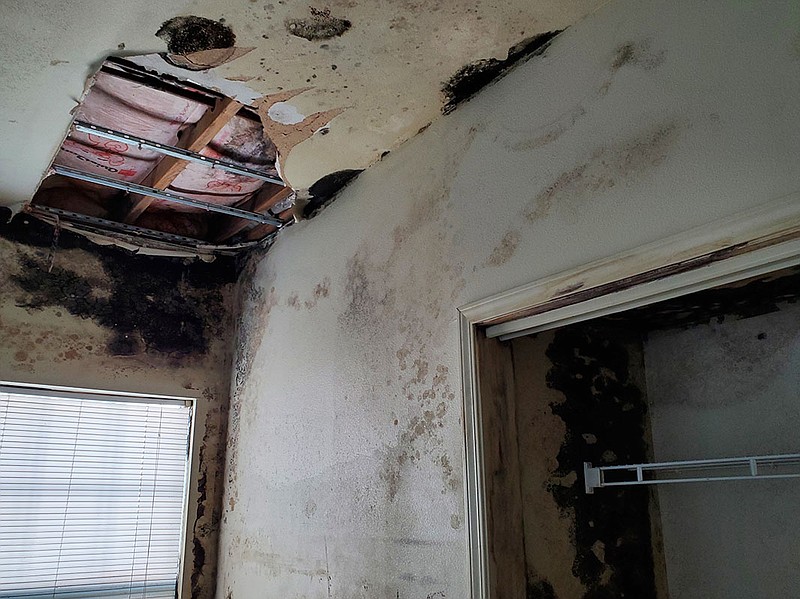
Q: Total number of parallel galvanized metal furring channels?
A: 3